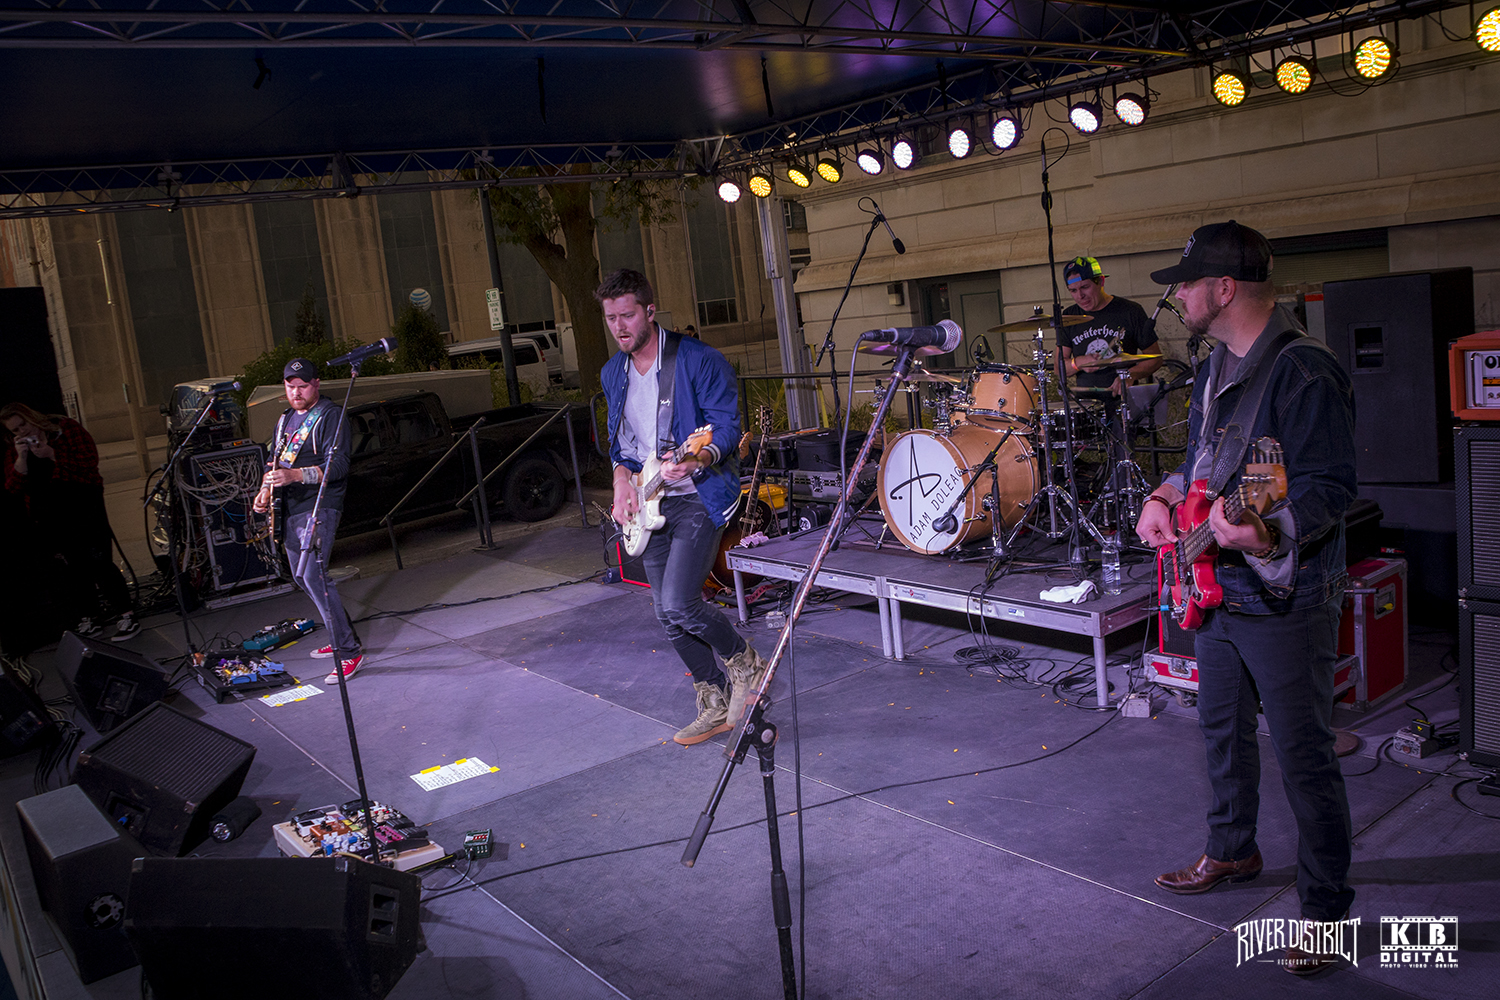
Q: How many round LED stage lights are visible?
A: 14